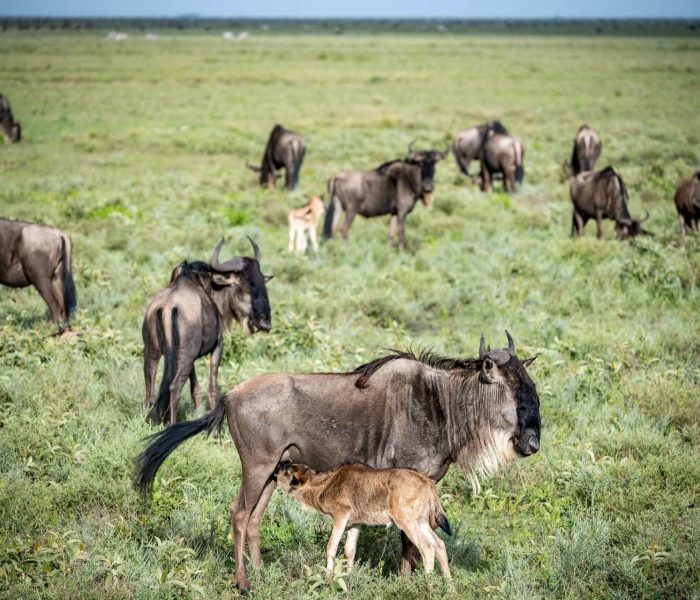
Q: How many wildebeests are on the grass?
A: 13